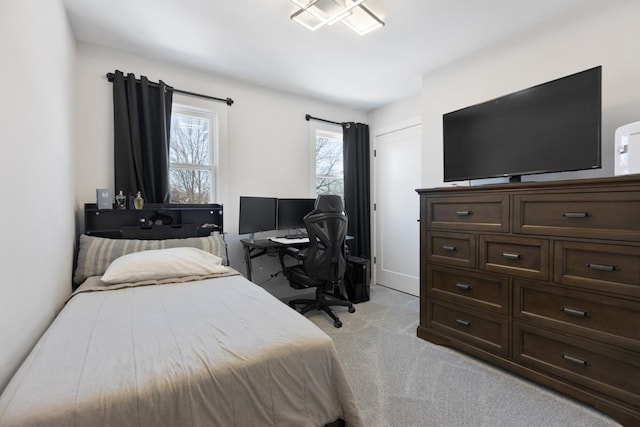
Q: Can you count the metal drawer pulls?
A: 9